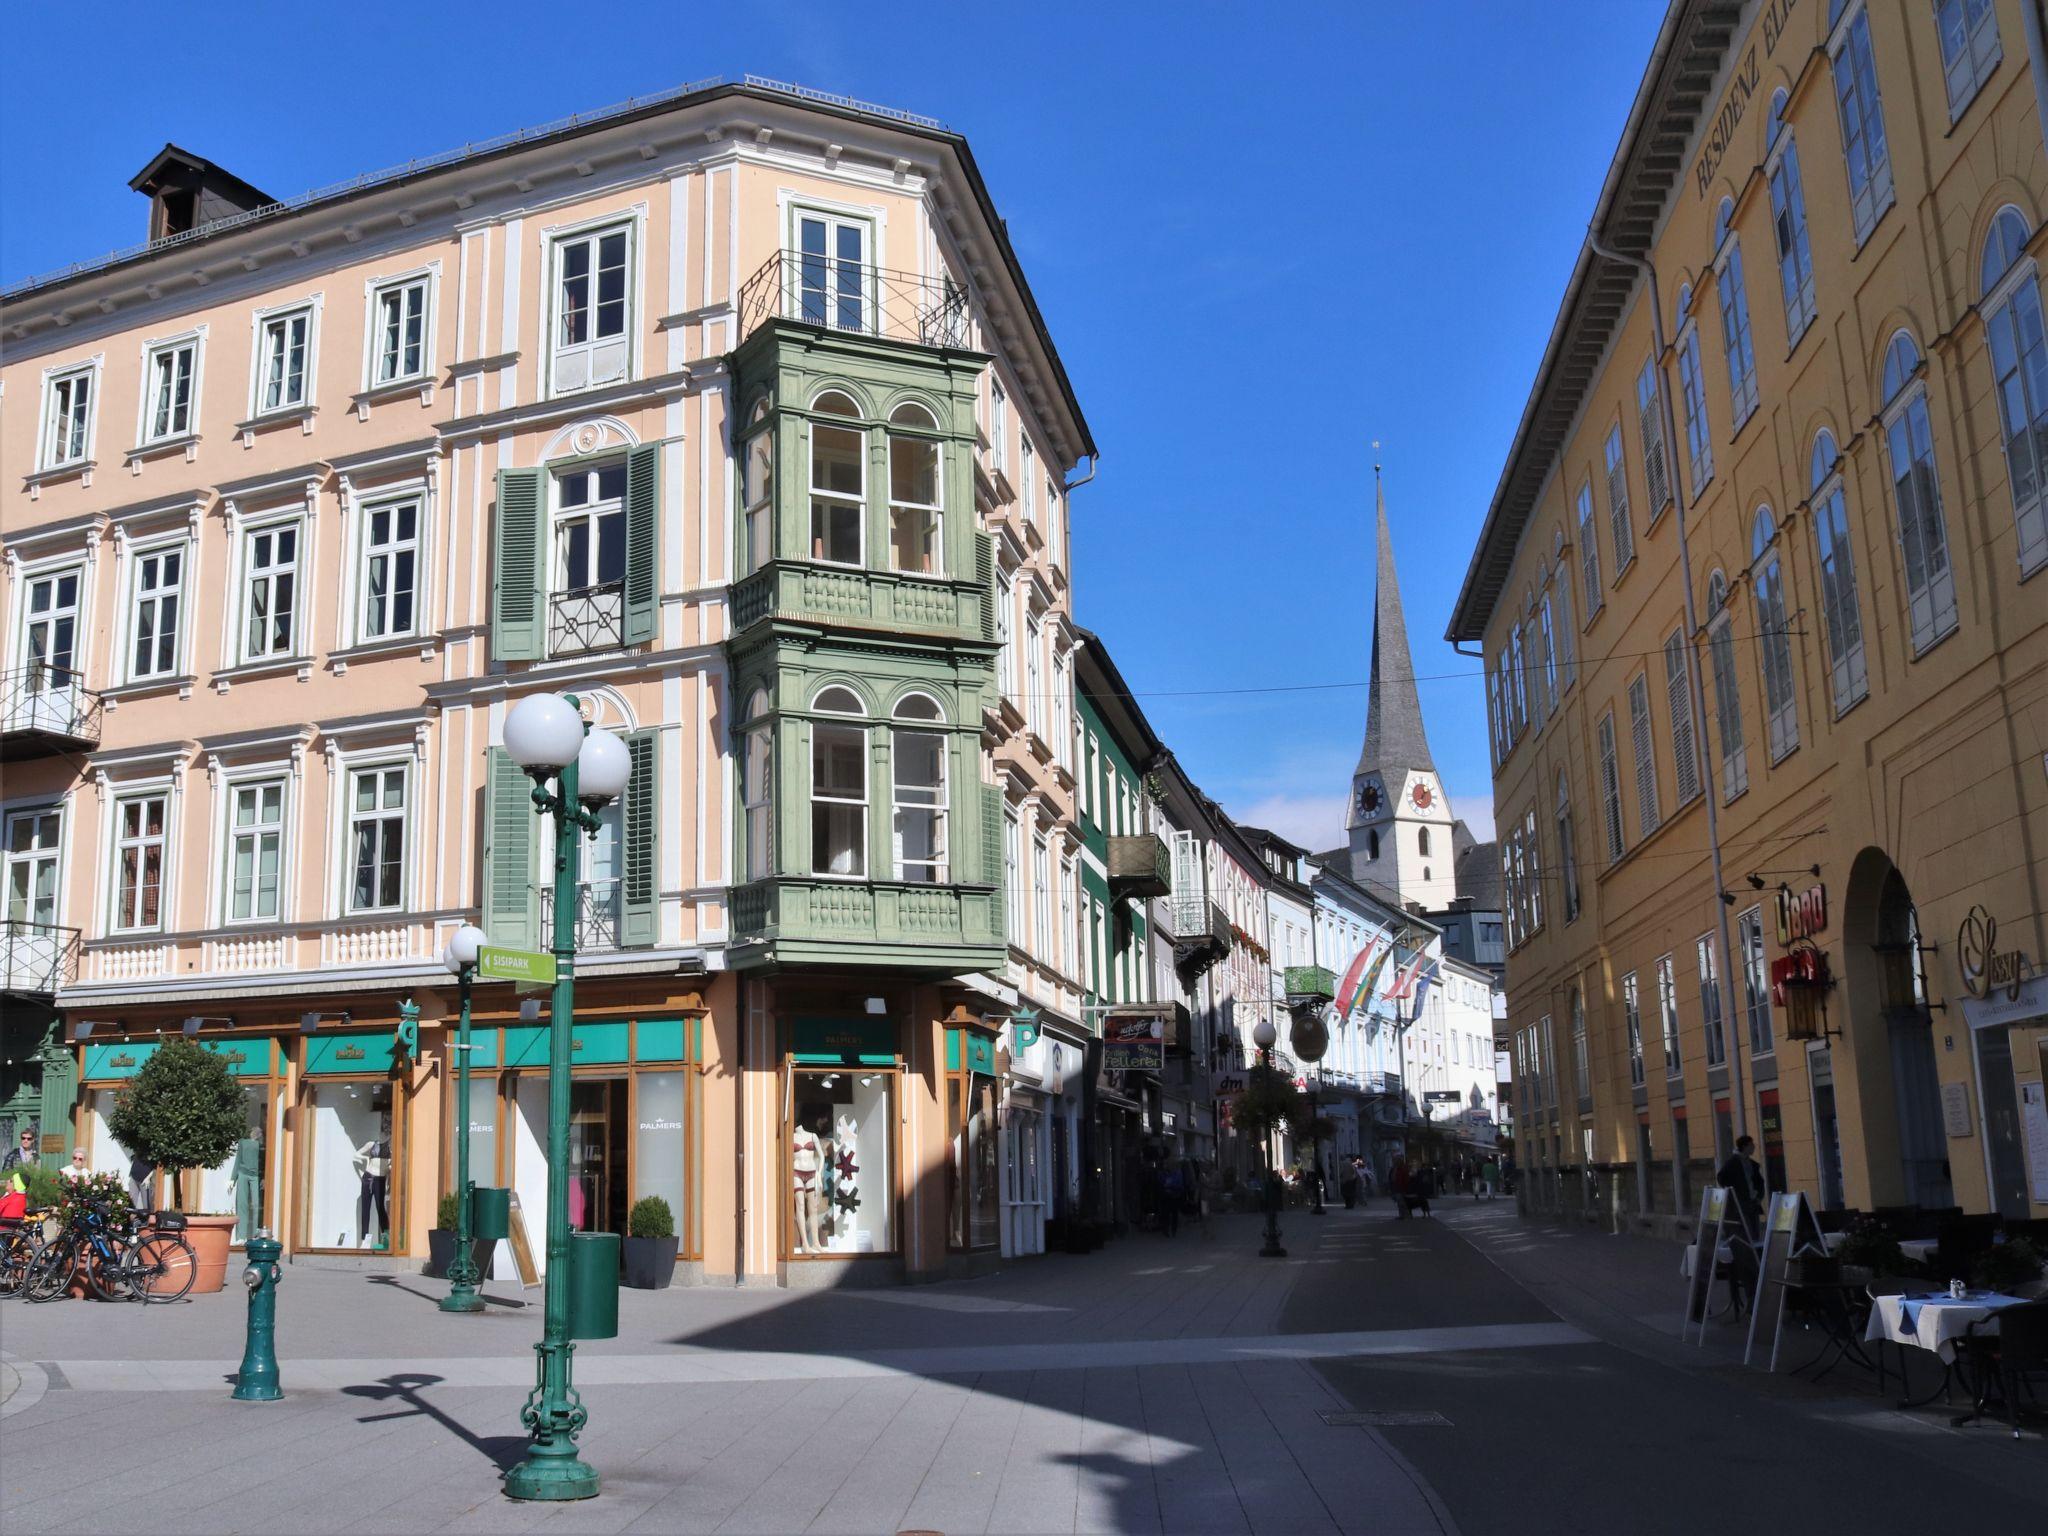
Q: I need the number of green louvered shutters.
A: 6